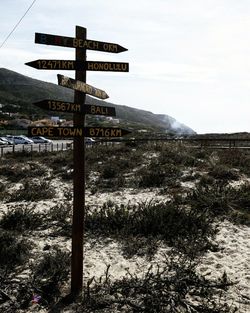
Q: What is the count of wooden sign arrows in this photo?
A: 5